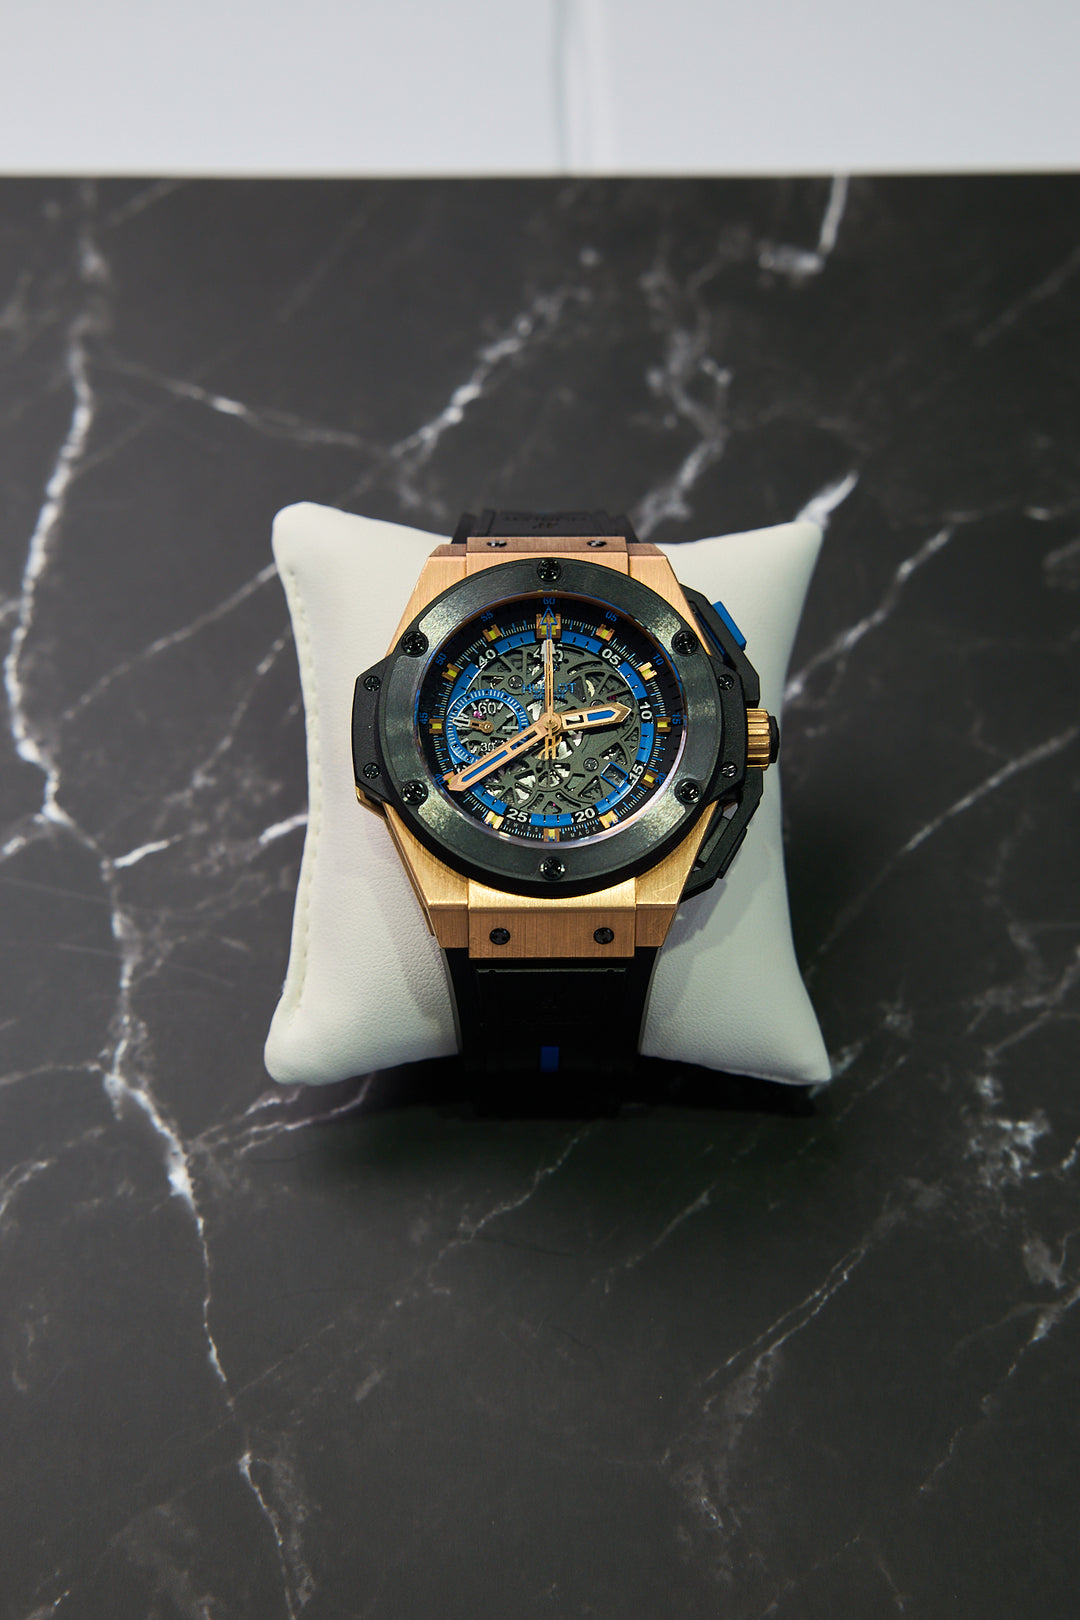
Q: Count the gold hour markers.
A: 12